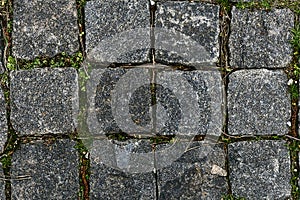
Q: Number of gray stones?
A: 12